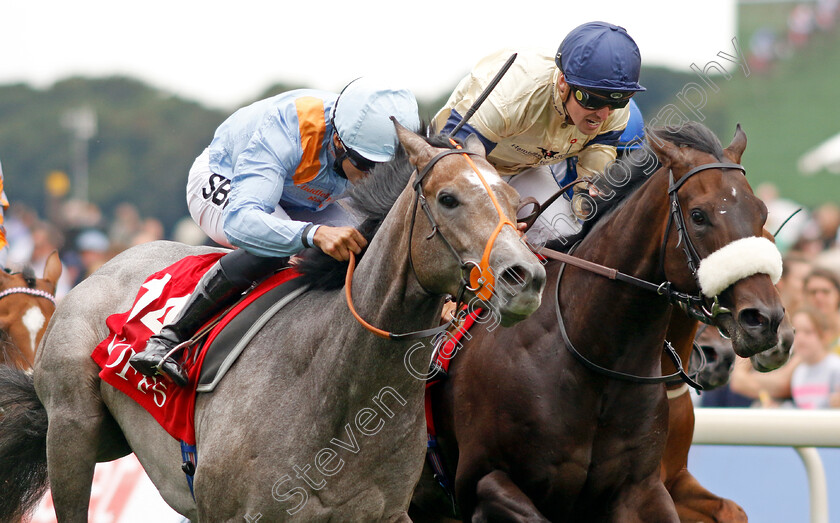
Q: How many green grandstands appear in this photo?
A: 1